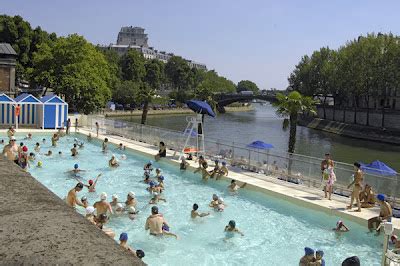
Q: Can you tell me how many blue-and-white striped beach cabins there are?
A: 3